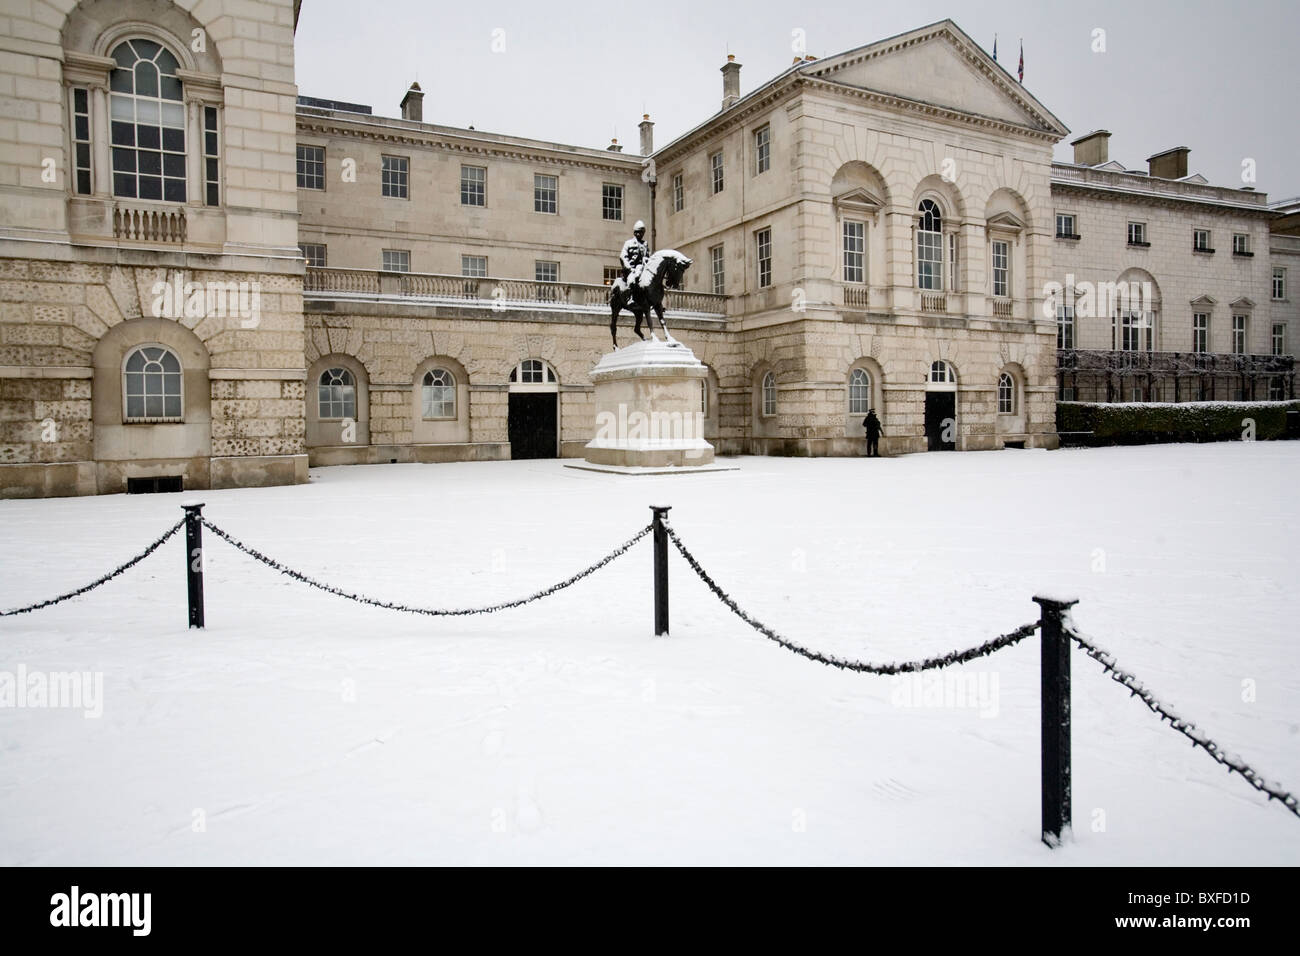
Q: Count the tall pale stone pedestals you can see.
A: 1